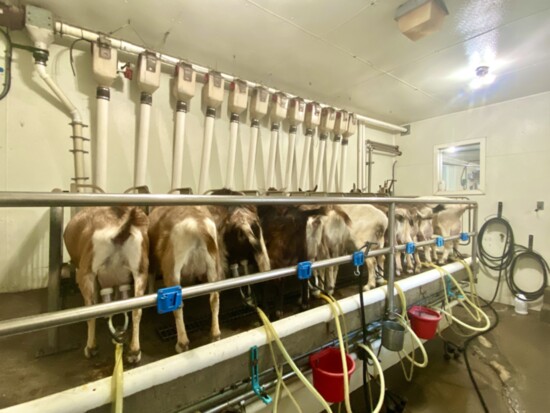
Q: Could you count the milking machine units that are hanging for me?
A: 12